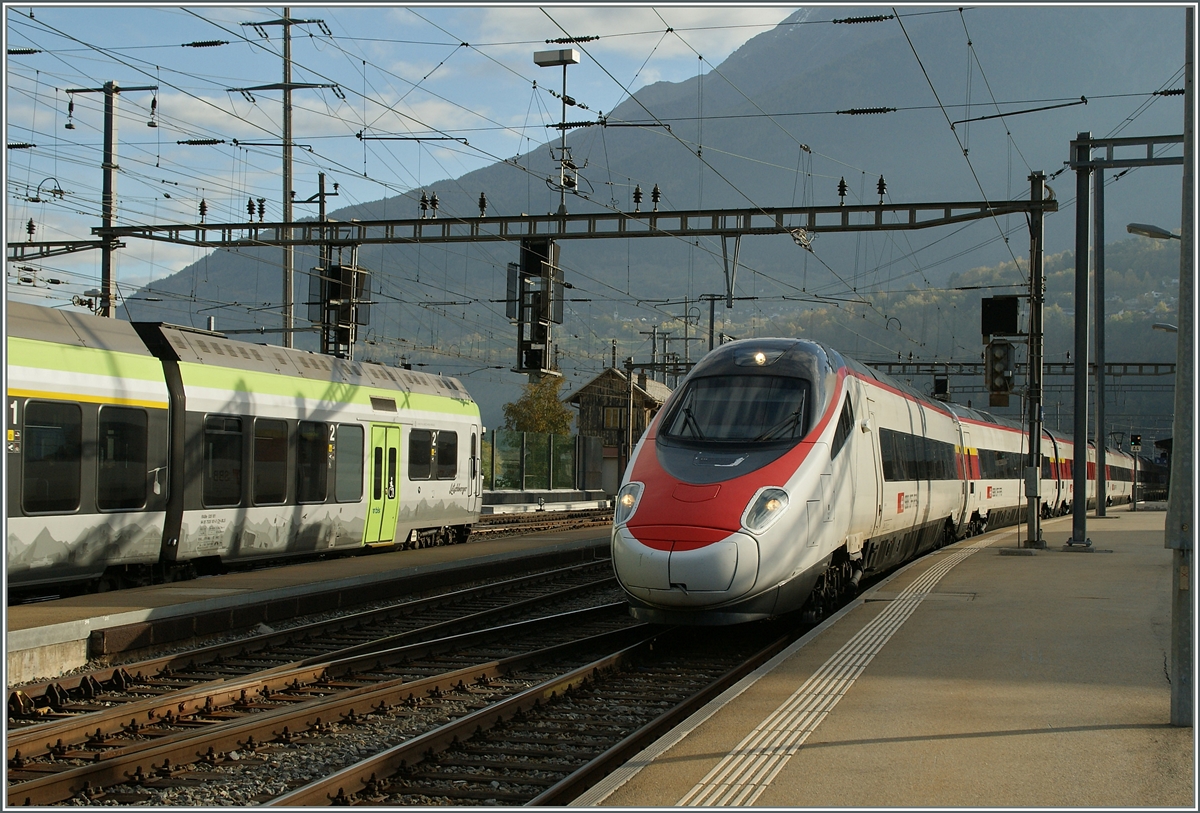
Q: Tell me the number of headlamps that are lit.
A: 3